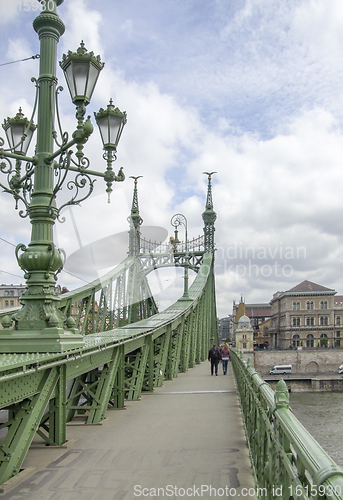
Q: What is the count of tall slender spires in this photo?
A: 2